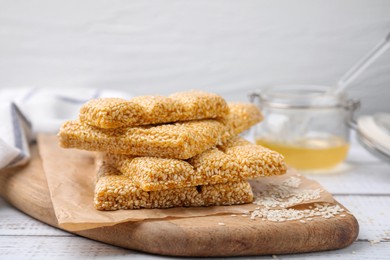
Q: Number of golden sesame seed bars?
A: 4